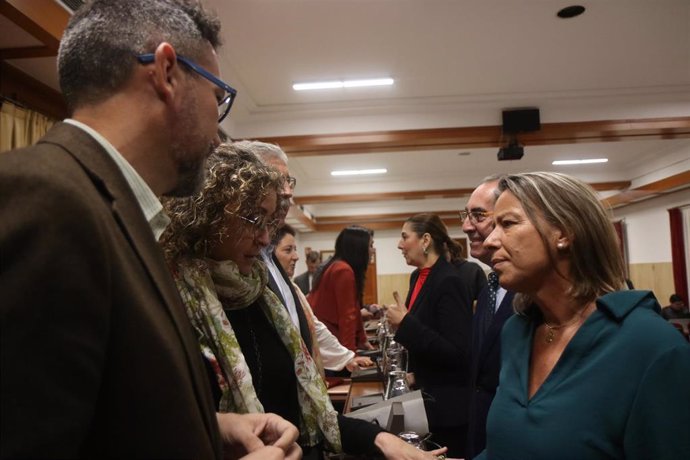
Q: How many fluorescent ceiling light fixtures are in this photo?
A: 3